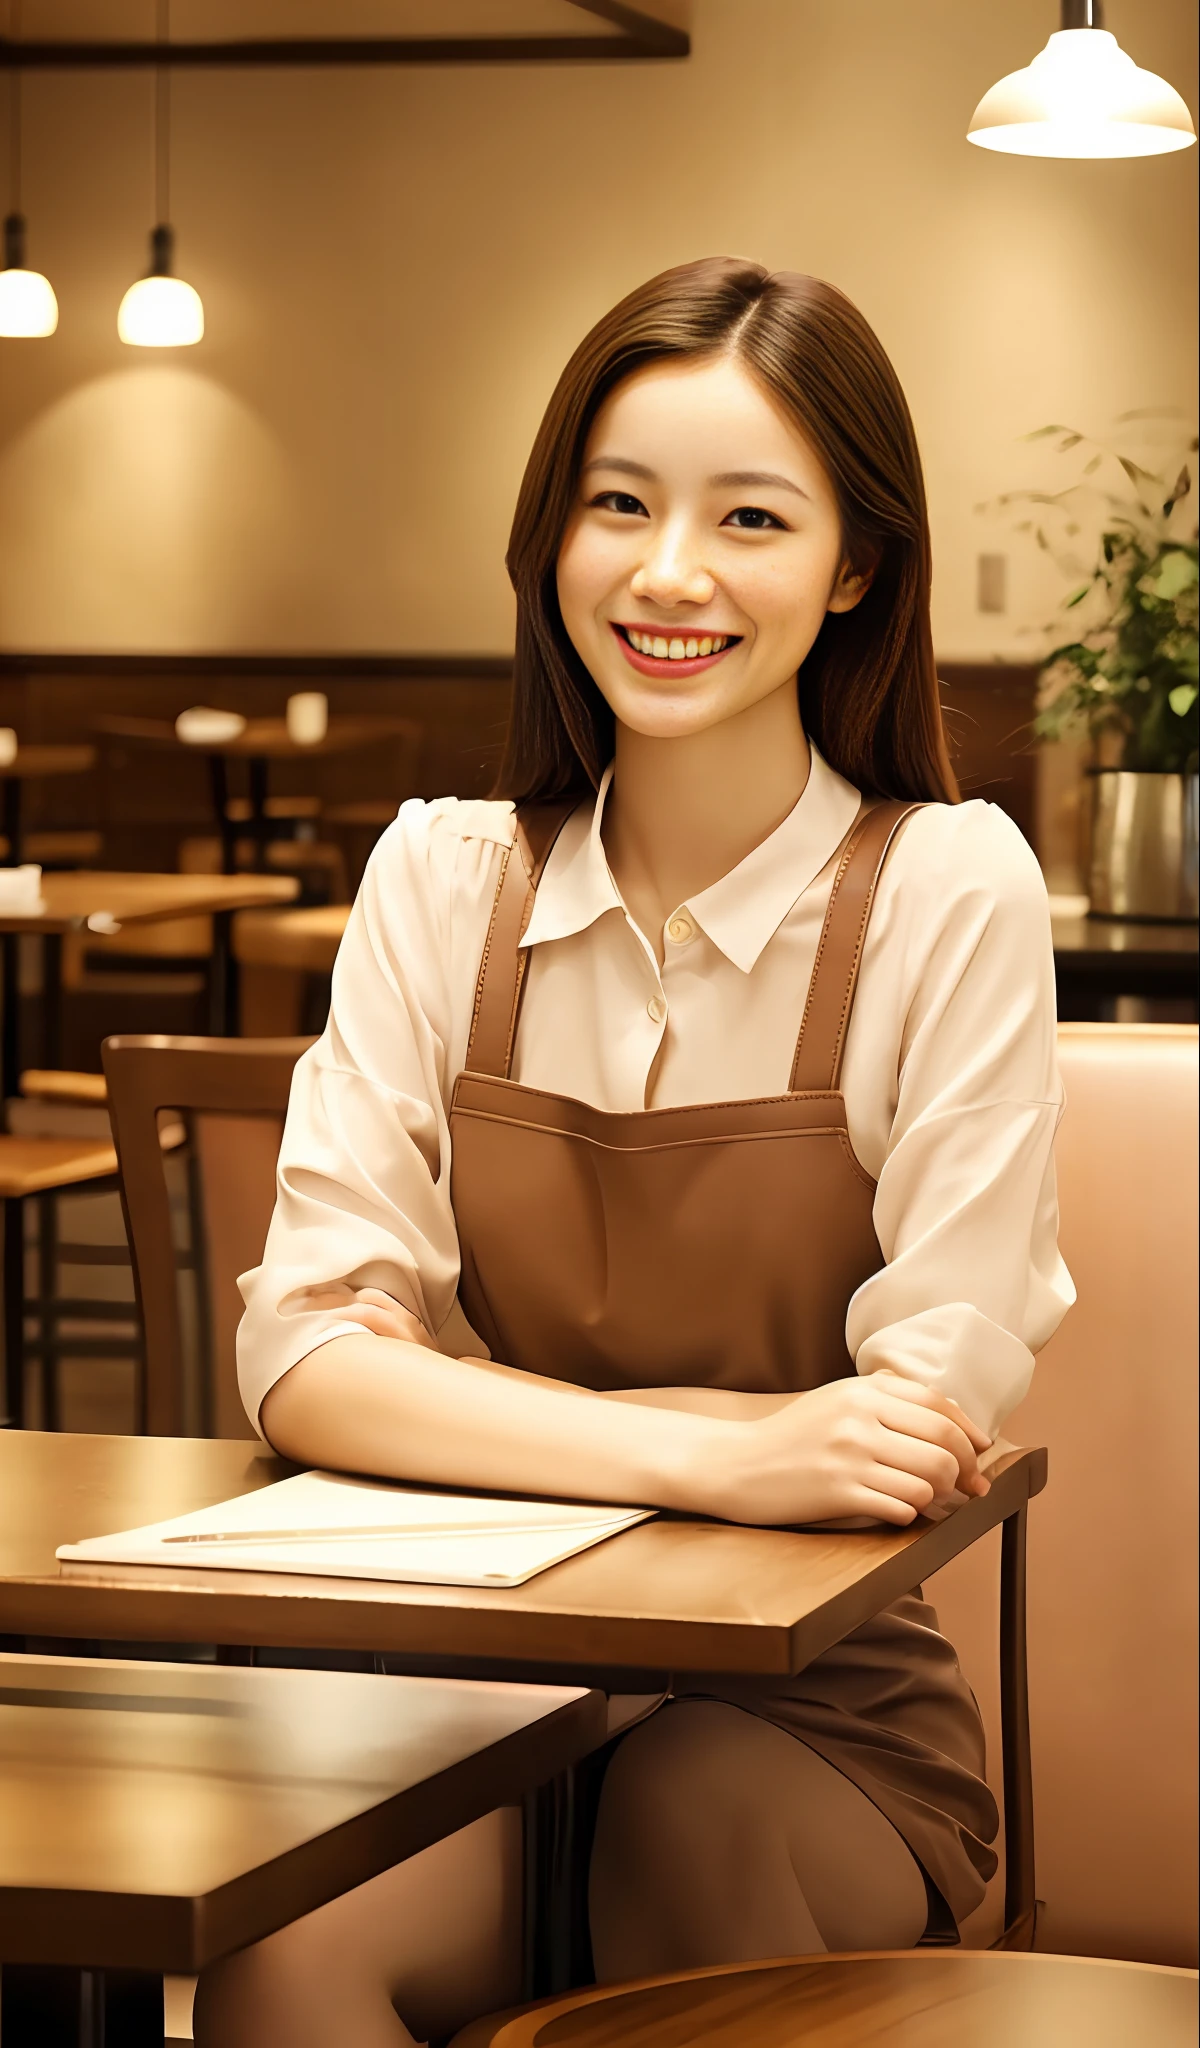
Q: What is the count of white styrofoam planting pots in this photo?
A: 0